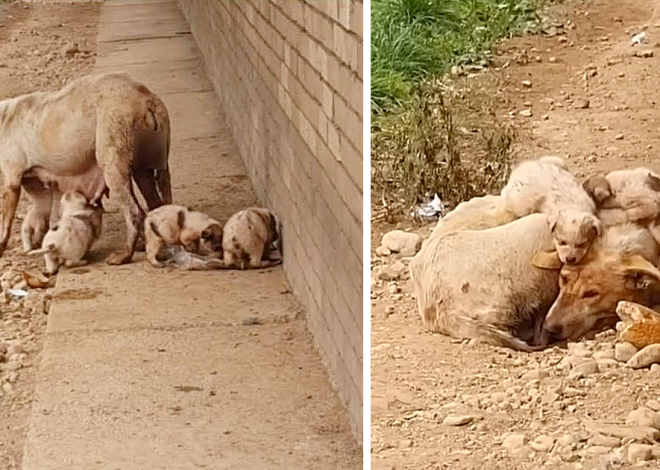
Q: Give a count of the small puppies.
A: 6